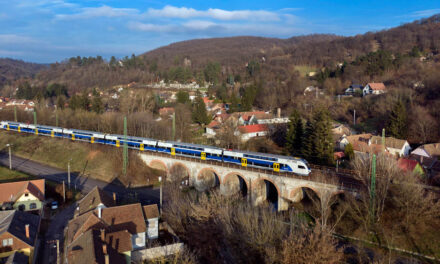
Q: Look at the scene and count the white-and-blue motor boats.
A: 0